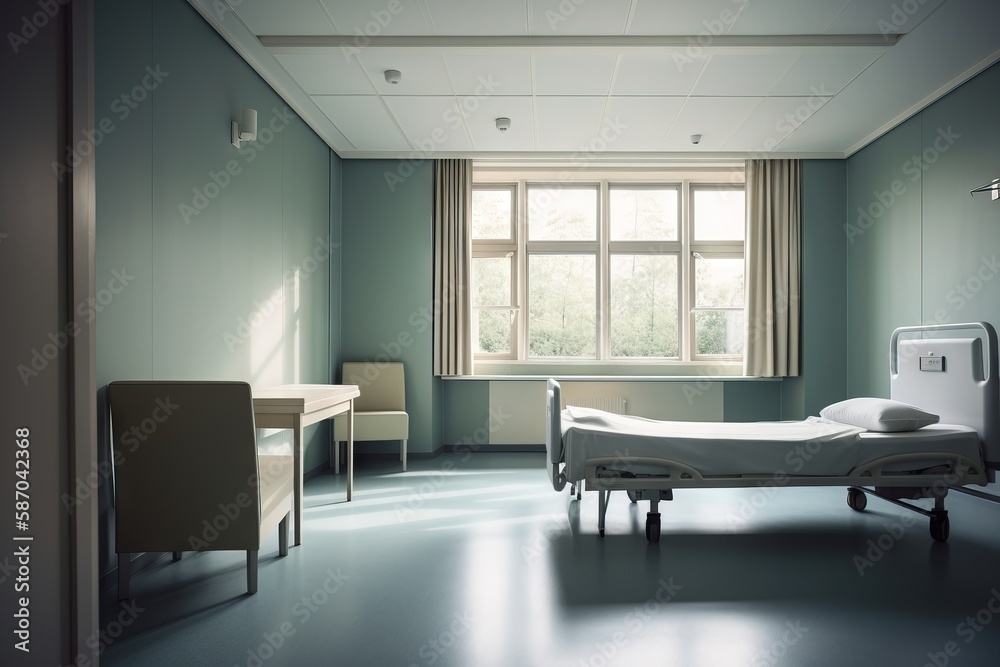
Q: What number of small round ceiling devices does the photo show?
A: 3